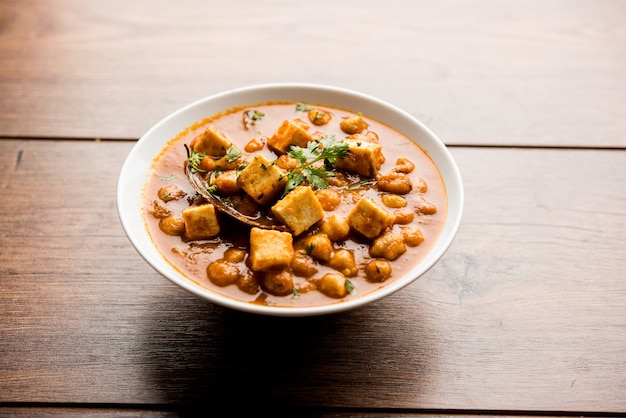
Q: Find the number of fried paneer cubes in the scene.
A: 8